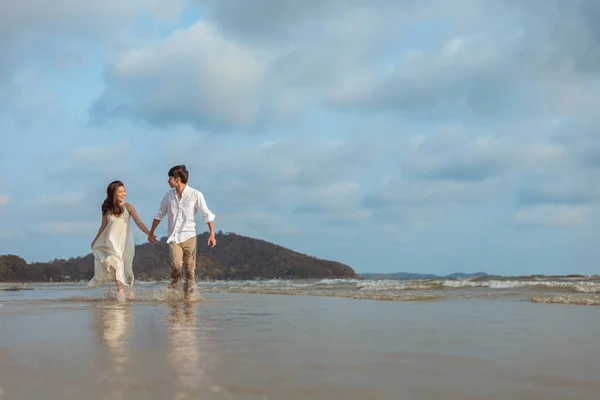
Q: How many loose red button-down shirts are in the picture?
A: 0